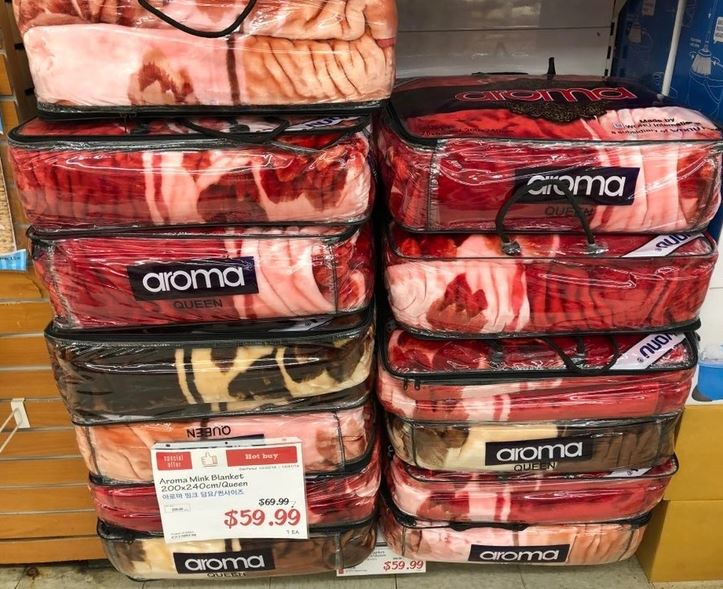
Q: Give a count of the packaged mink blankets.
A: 13